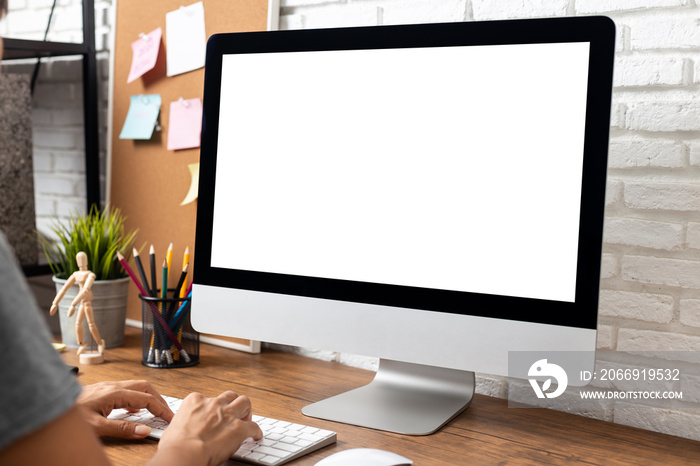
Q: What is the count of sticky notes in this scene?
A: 5